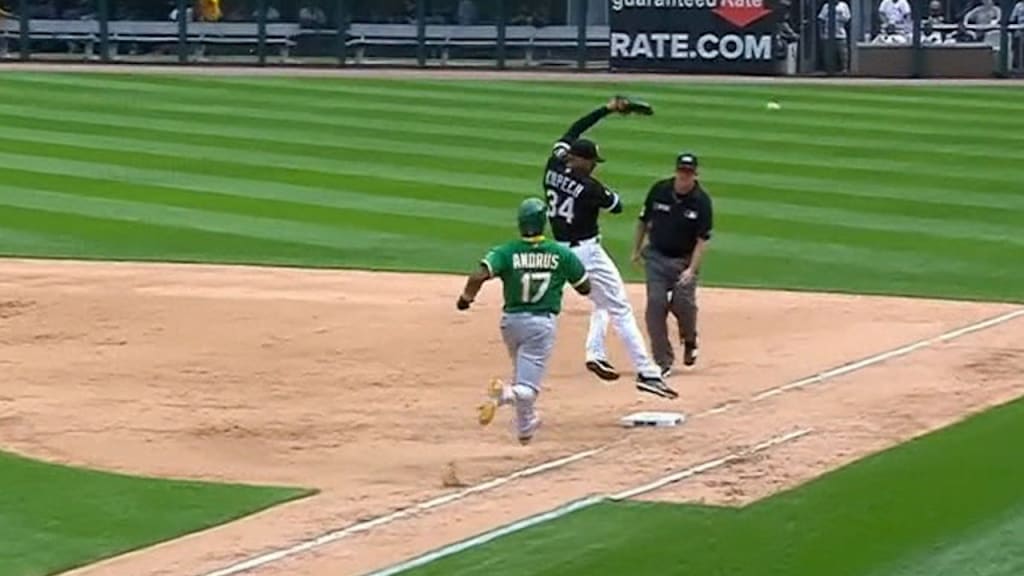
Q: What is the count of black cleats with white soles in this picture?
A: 2